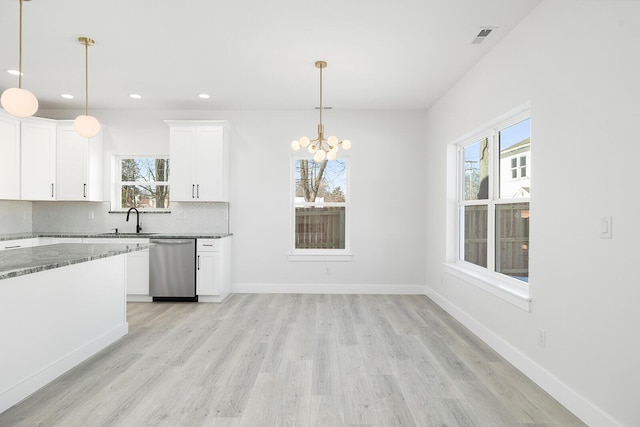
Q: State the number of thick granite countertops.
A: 2